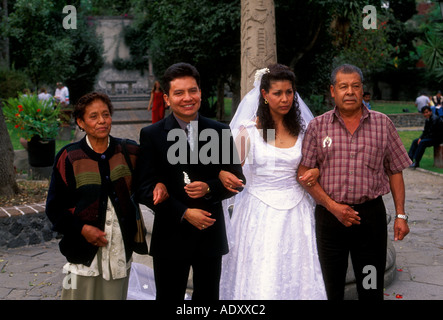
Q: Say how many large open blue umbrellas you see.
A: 0